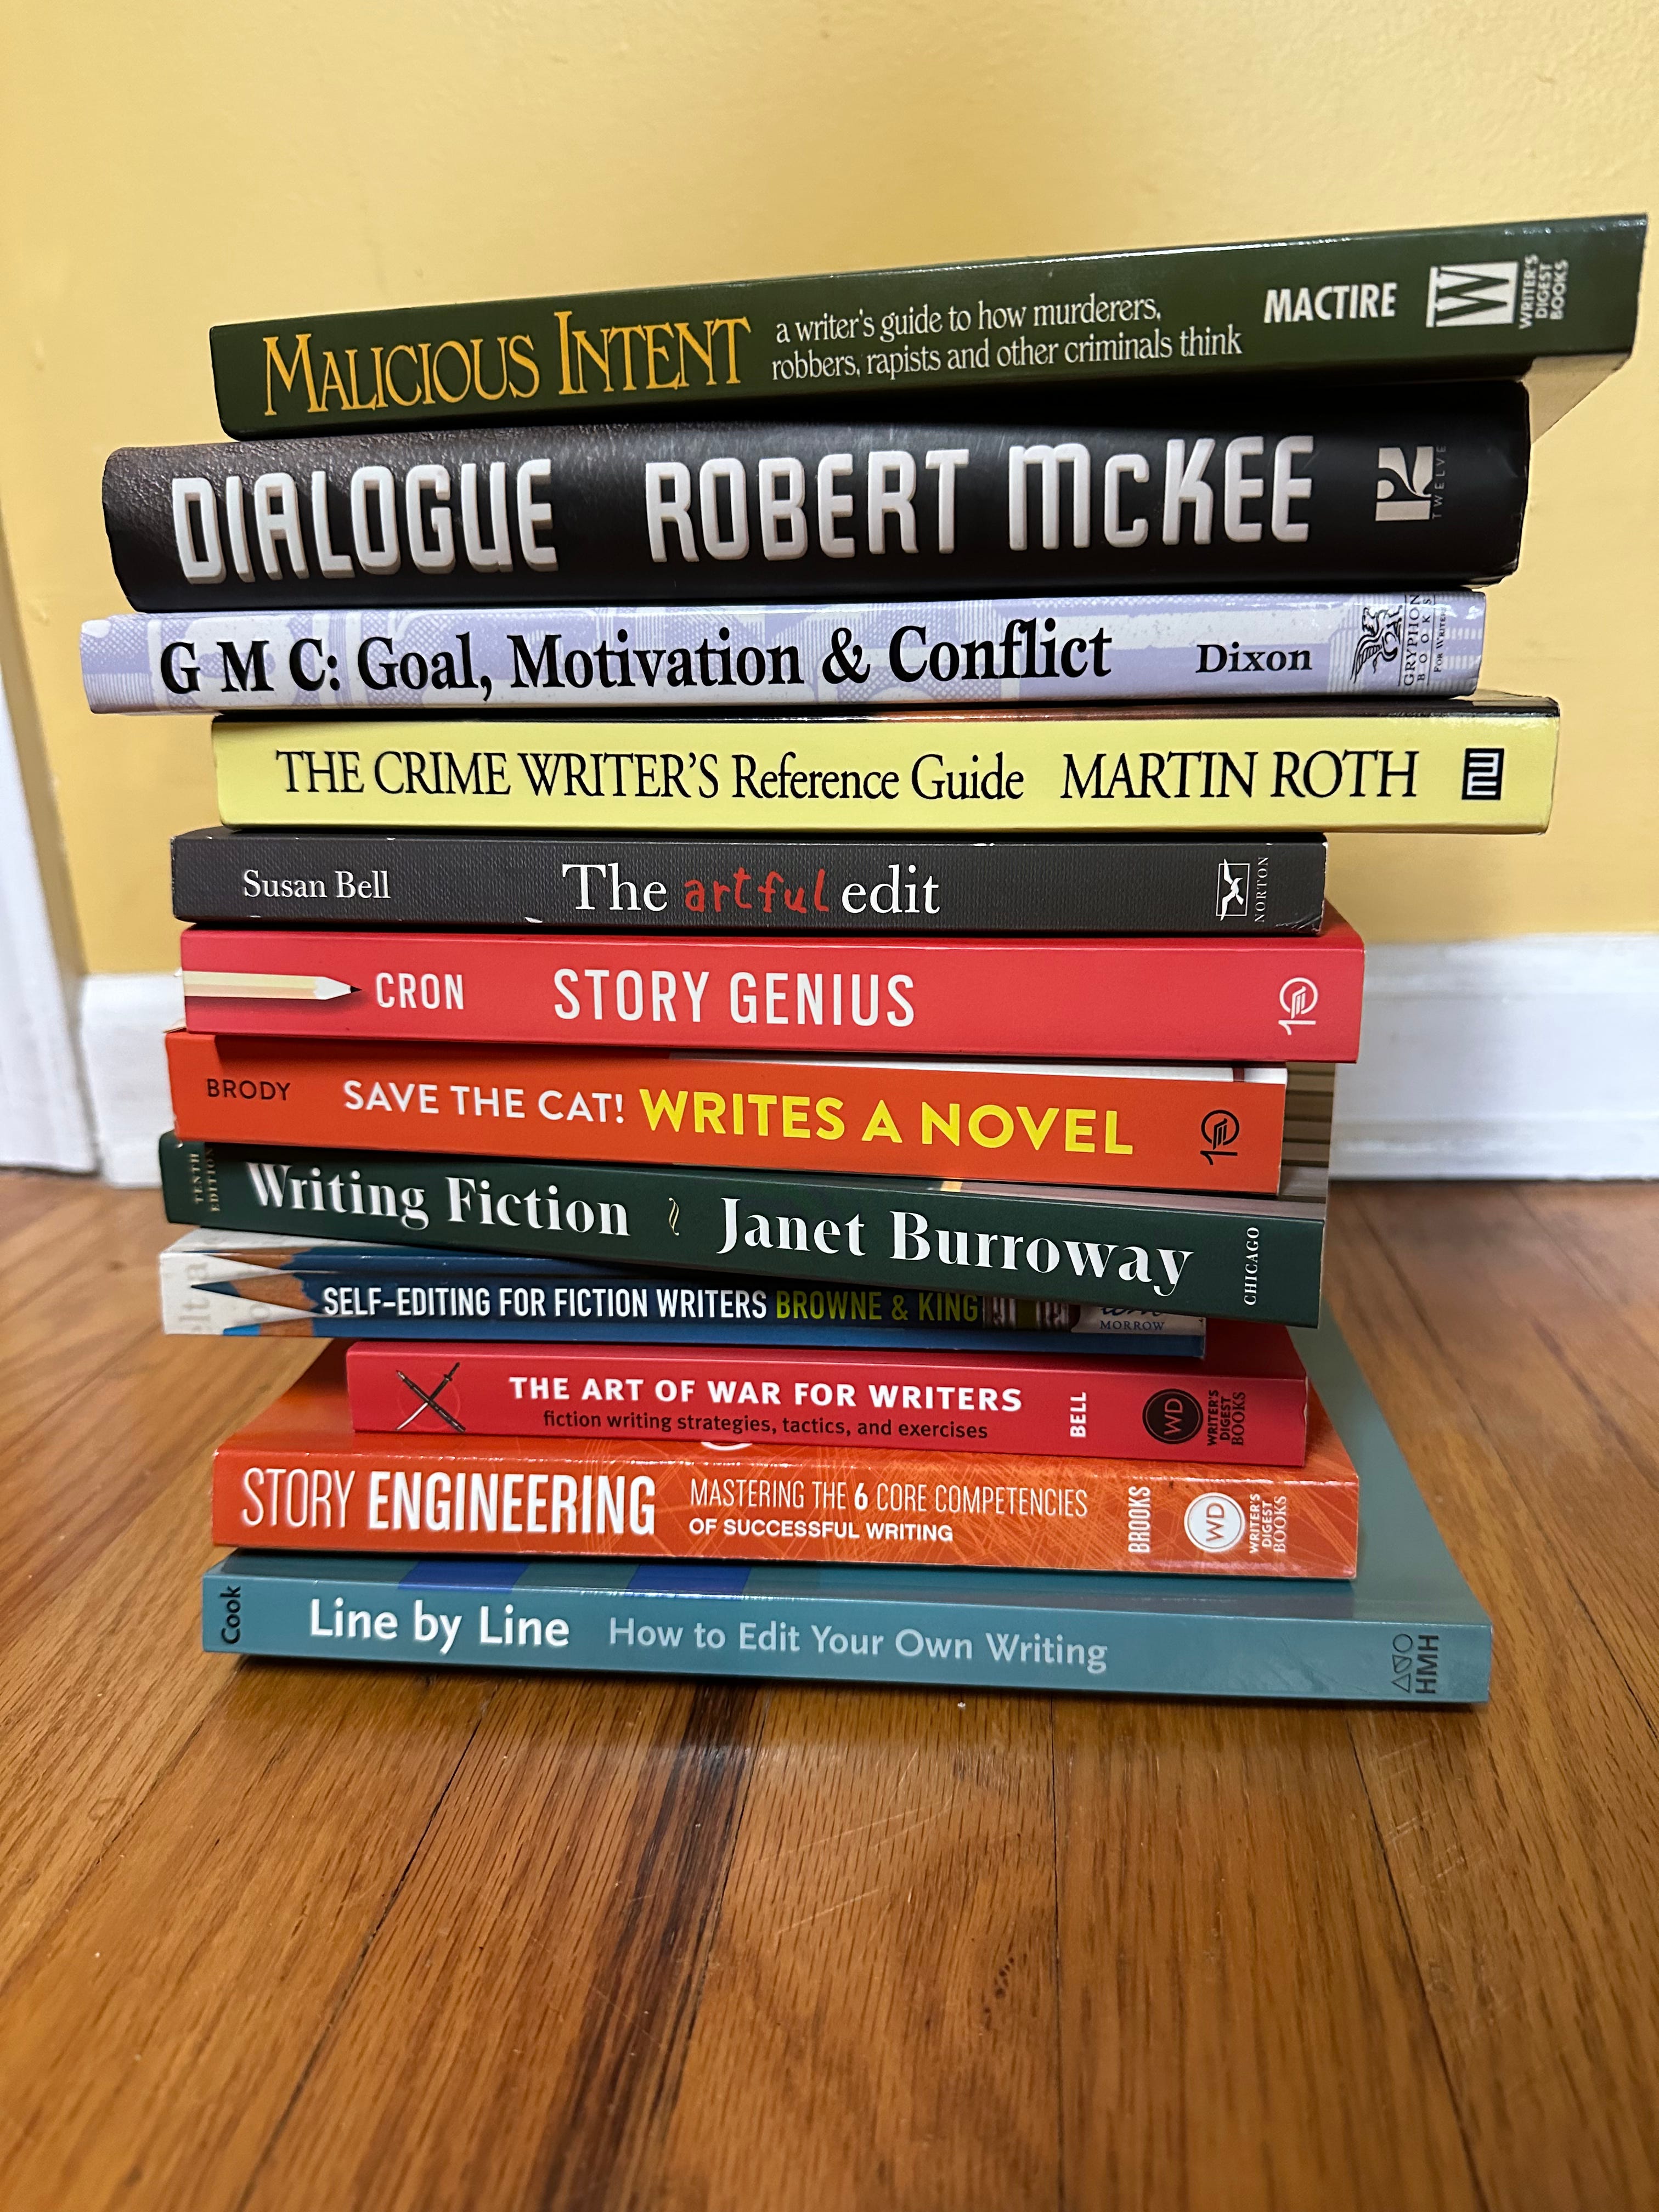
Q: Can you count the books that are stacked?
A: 12